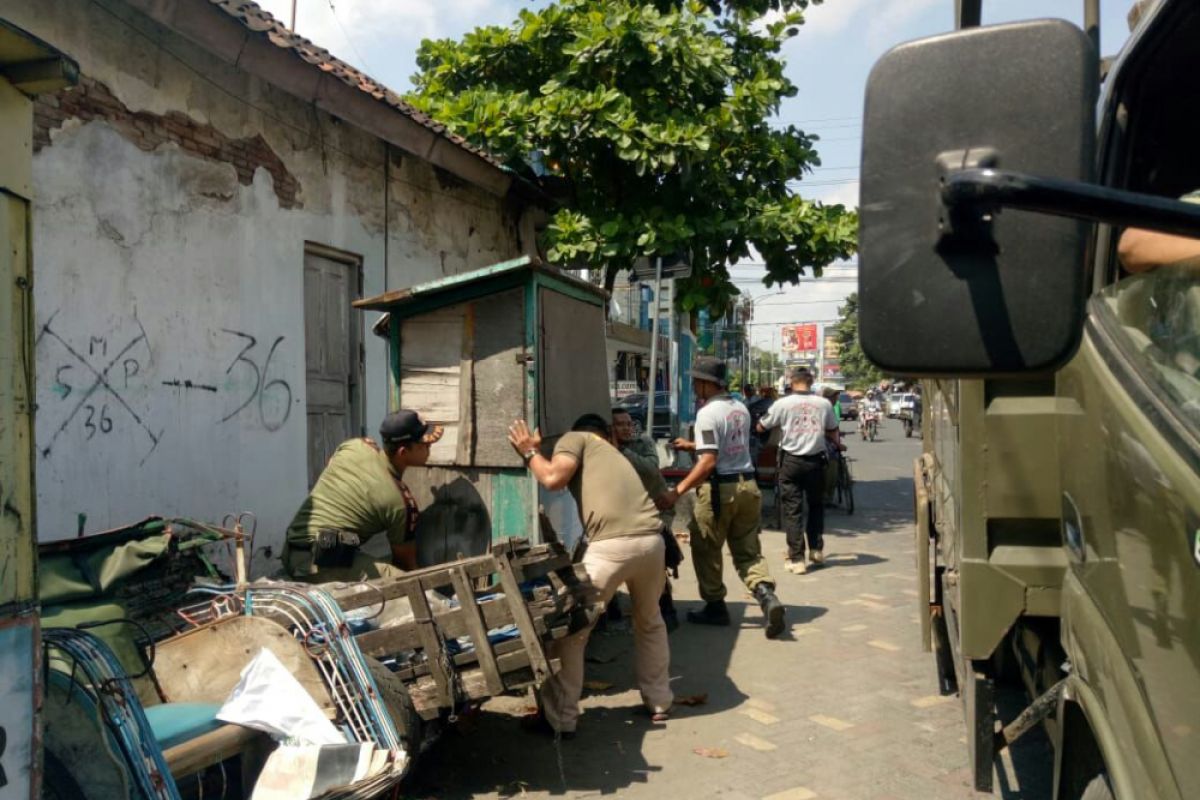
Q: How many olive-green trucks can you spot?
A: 1